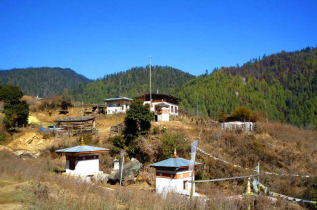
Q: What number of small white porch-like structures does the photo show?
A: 2